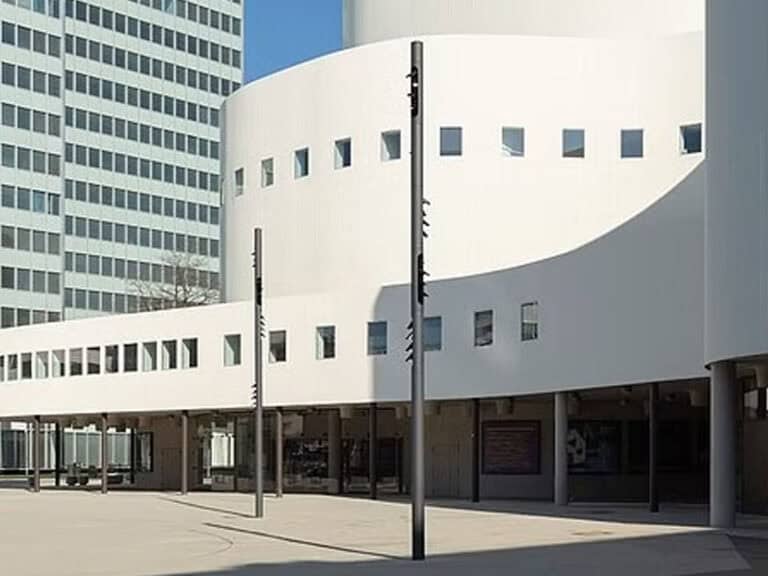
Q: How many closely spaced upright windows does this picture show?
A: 12